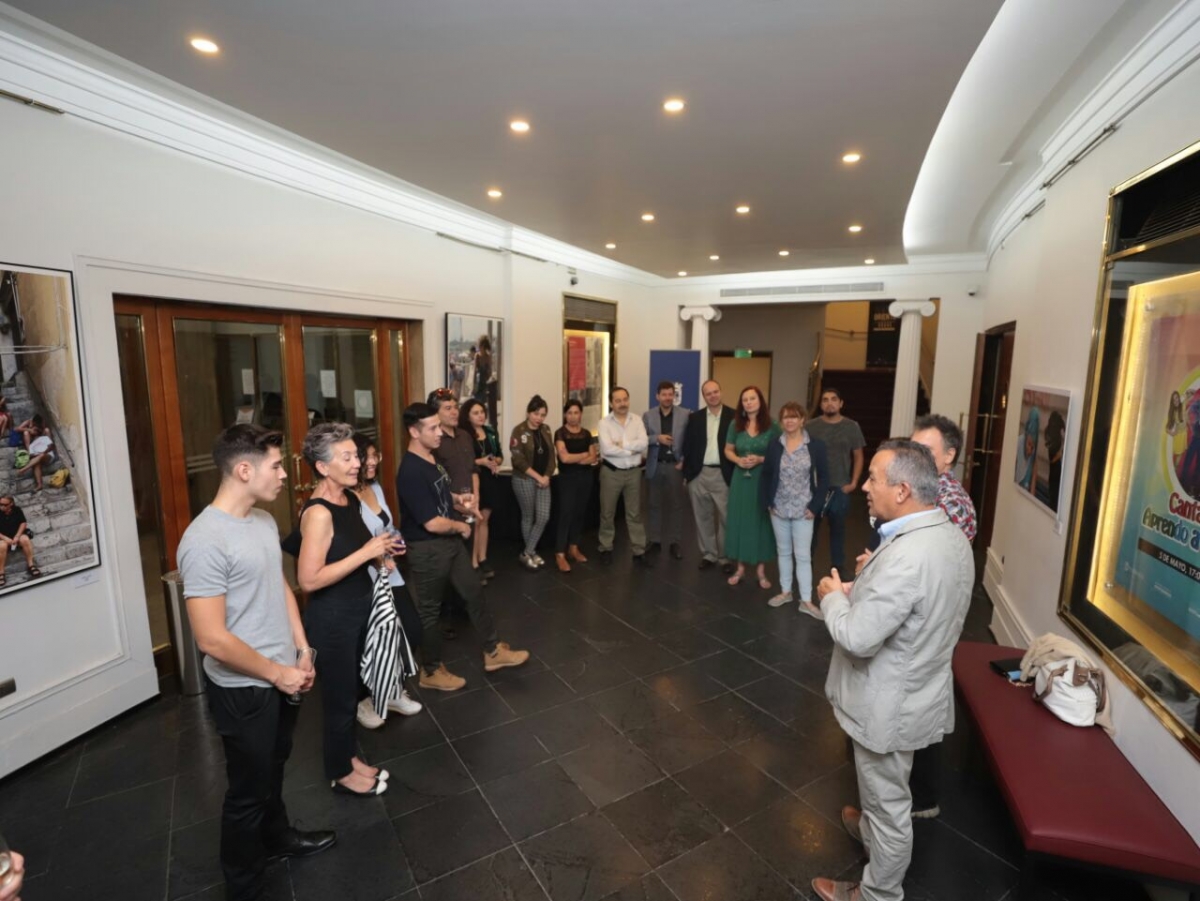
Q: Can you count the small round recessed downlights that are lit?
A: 13